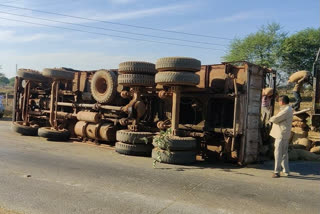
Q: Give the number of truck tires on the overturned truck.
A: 13